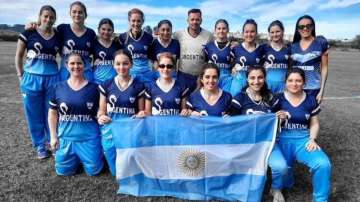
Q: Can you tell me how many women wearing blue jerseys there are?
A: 15